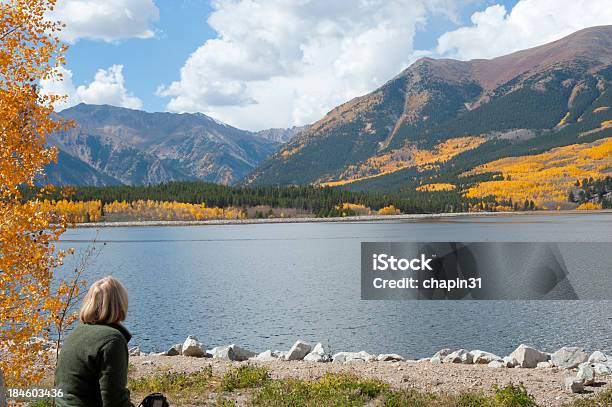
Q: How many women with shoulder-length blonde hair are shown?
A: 1